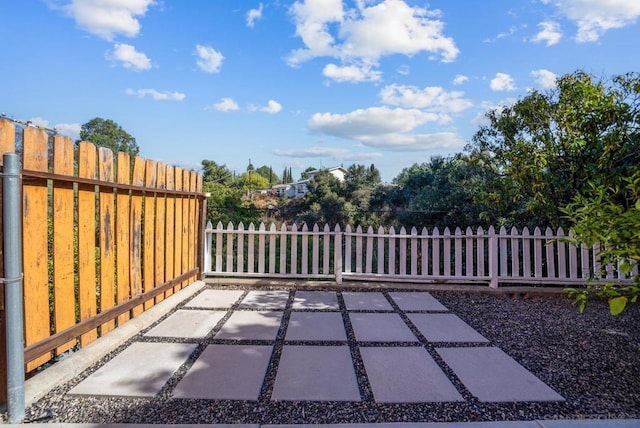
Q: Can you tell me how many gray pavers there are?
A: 15